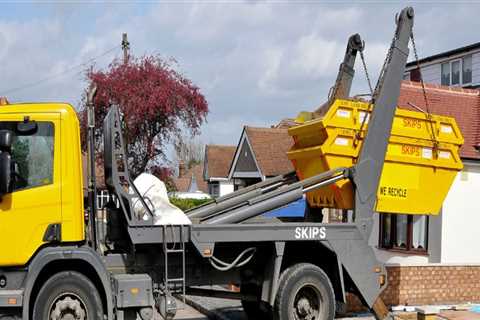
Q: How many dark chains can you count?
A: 3